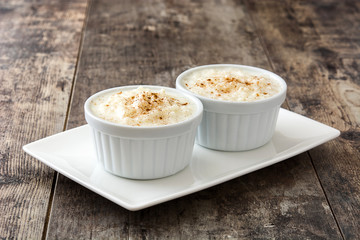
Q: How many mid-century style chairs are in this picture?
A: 0